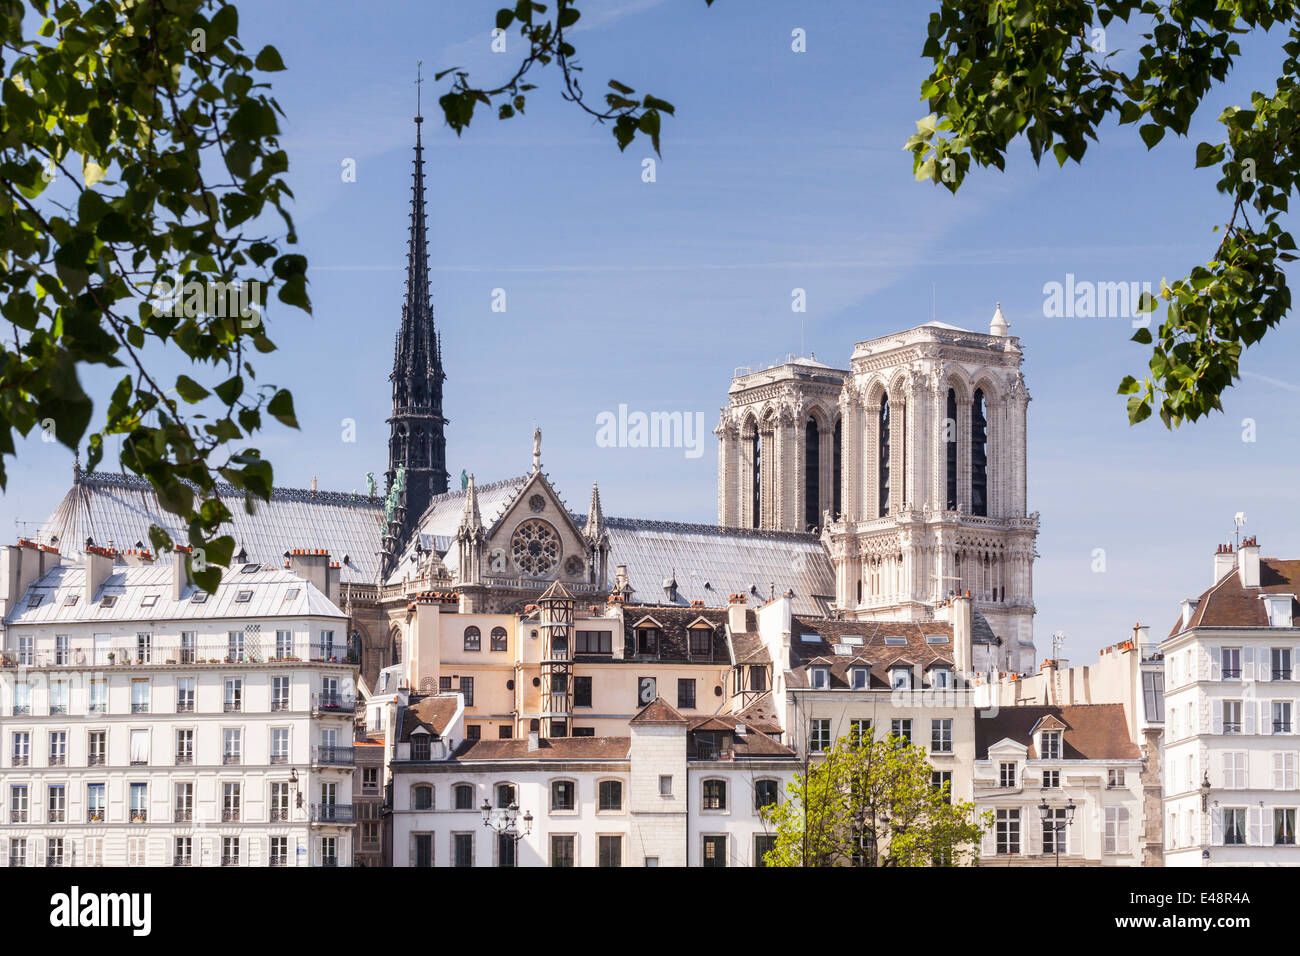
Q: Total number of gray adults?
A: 0